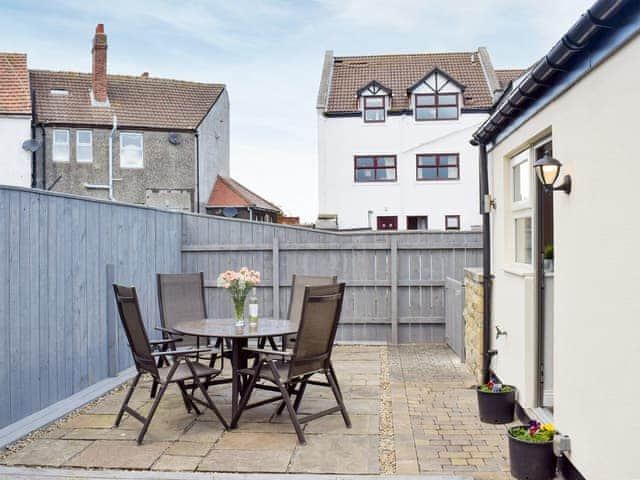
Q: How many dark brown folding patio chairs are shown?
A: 4